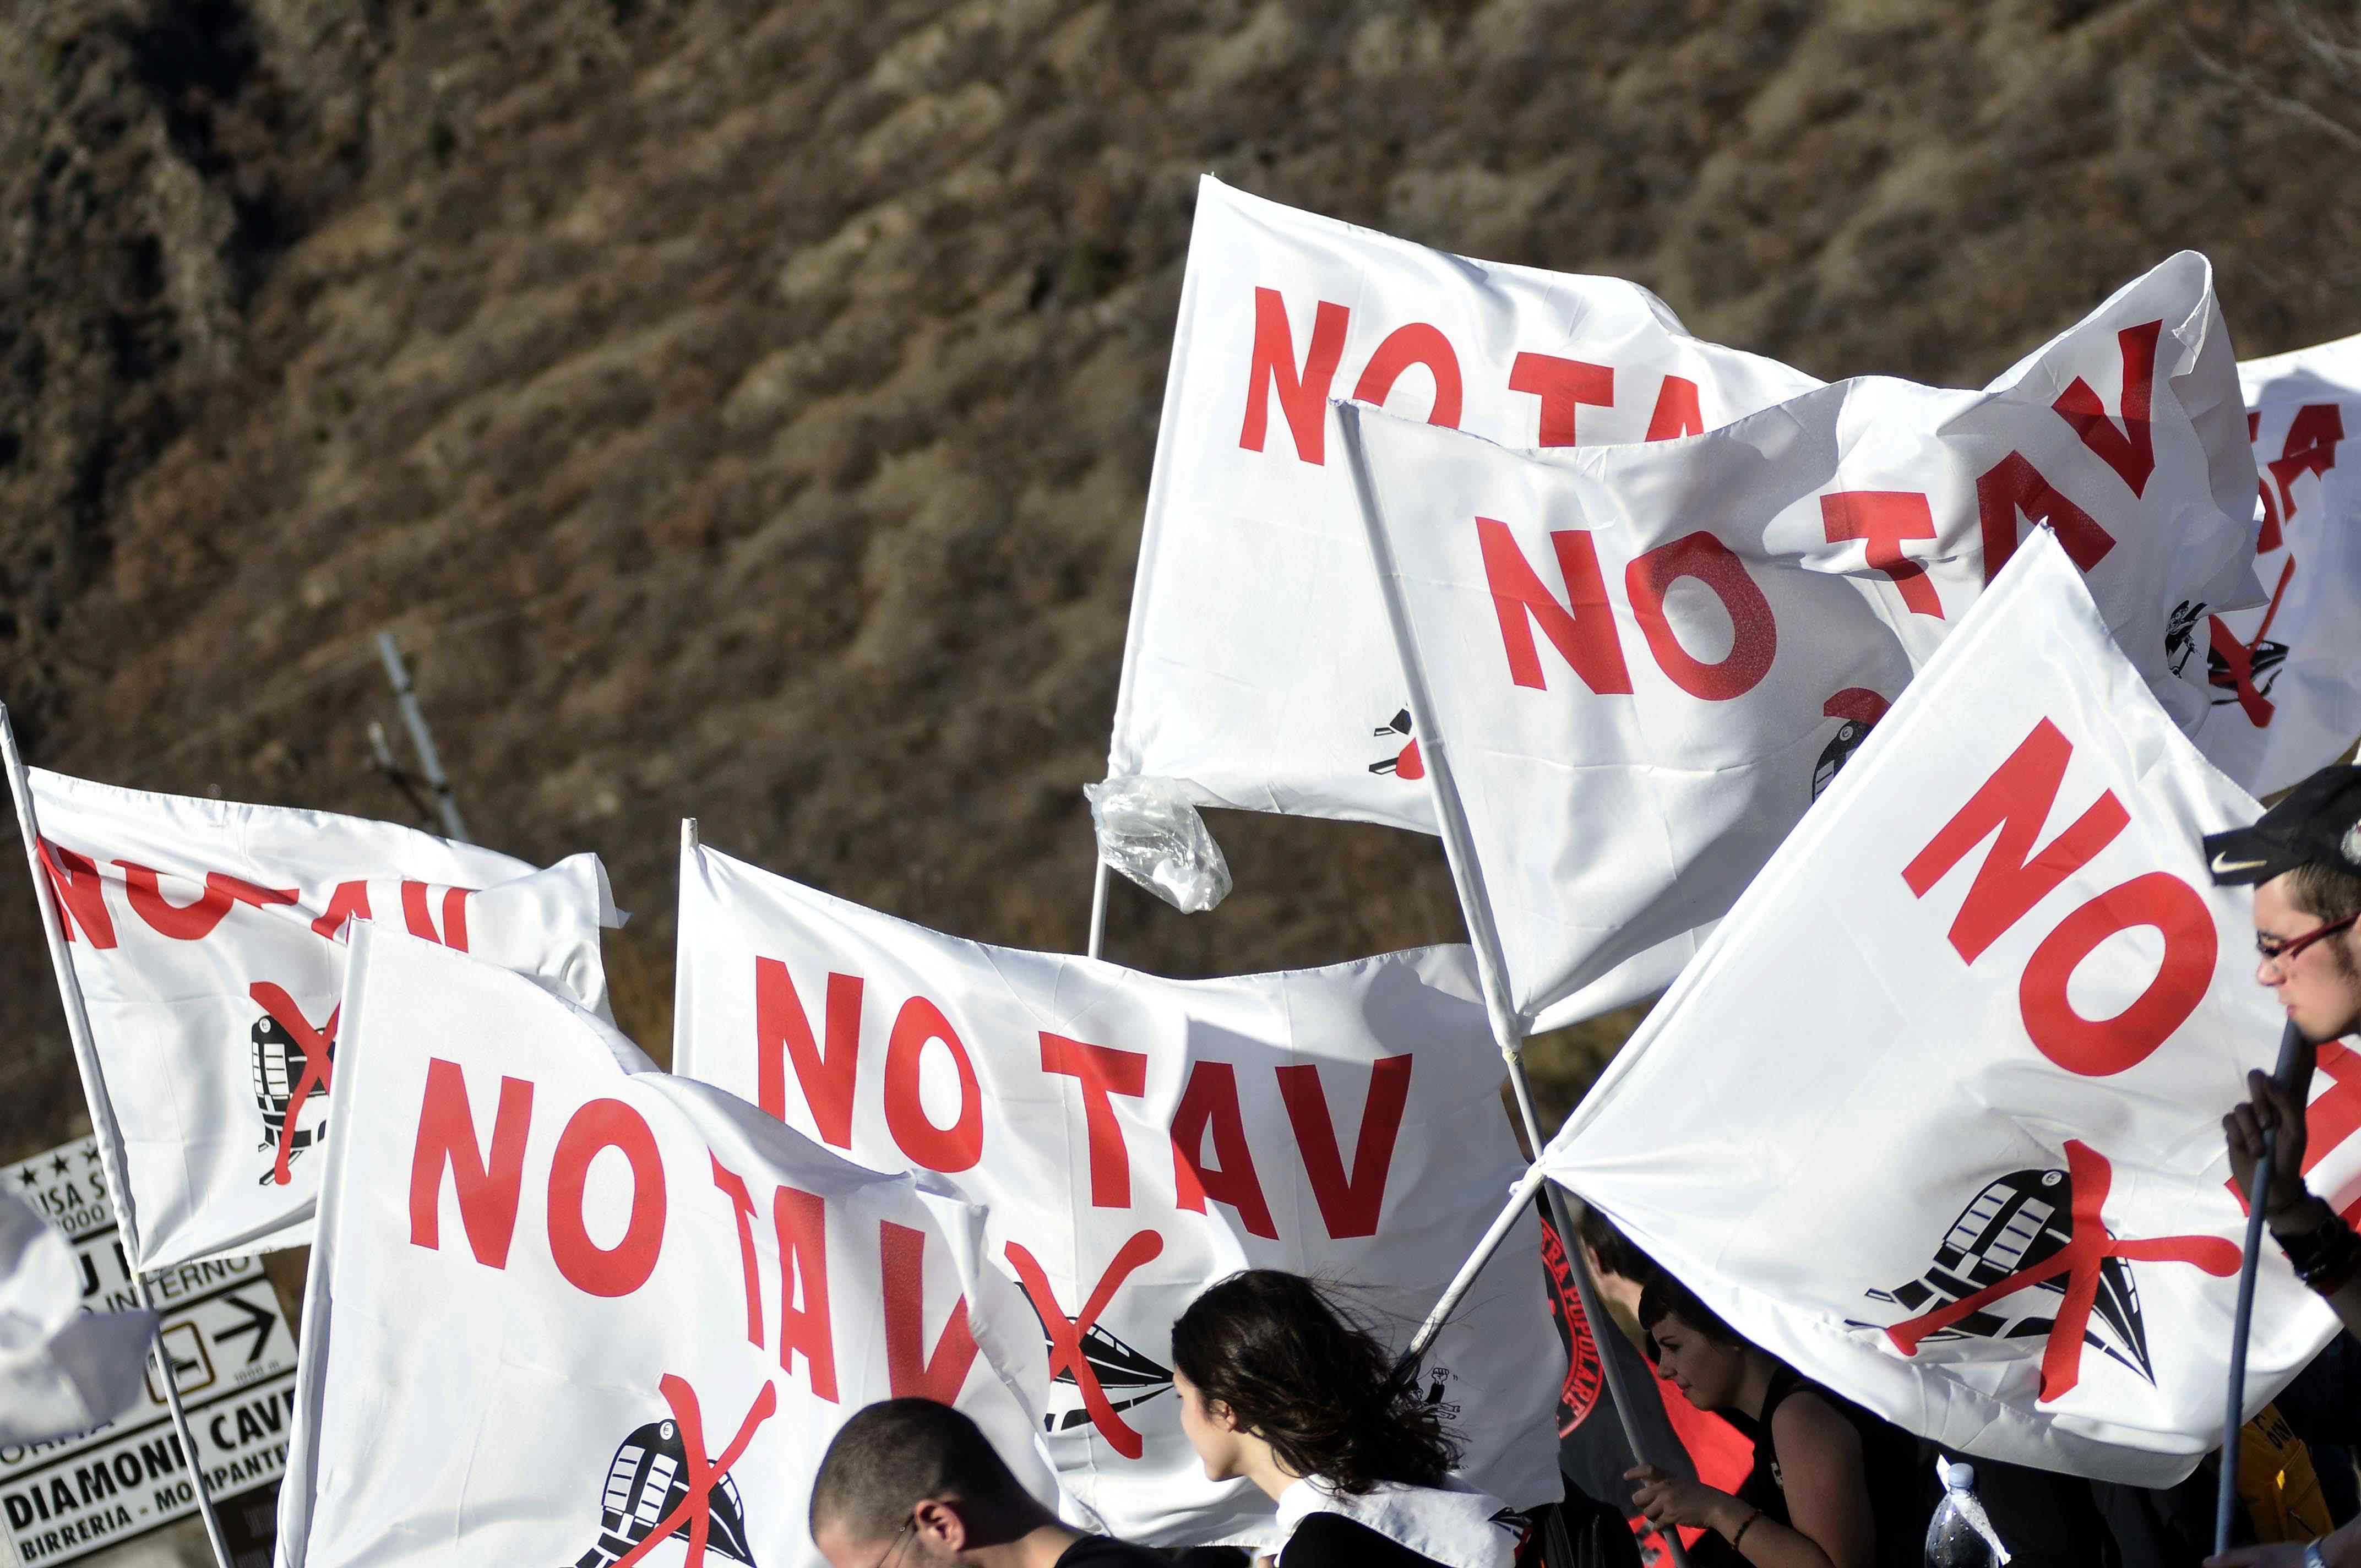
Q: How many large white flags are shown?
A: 7